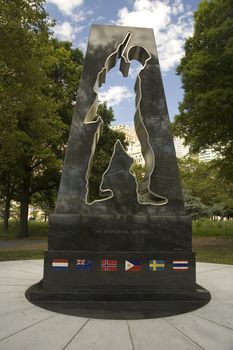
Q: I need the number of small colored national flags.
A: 6